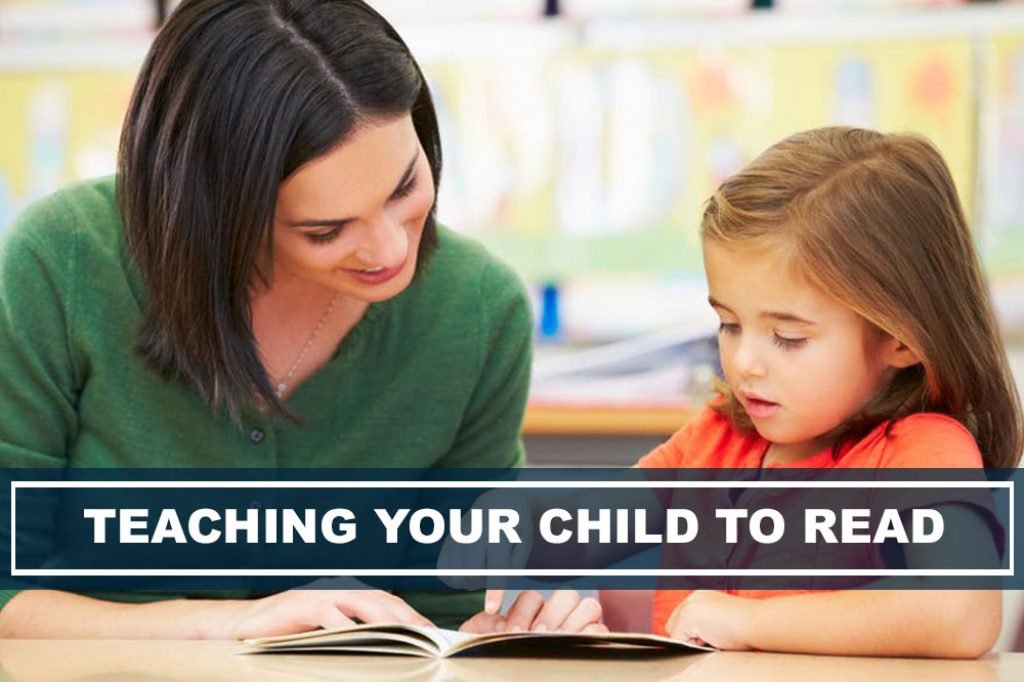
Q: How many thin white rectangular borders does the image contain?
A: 1